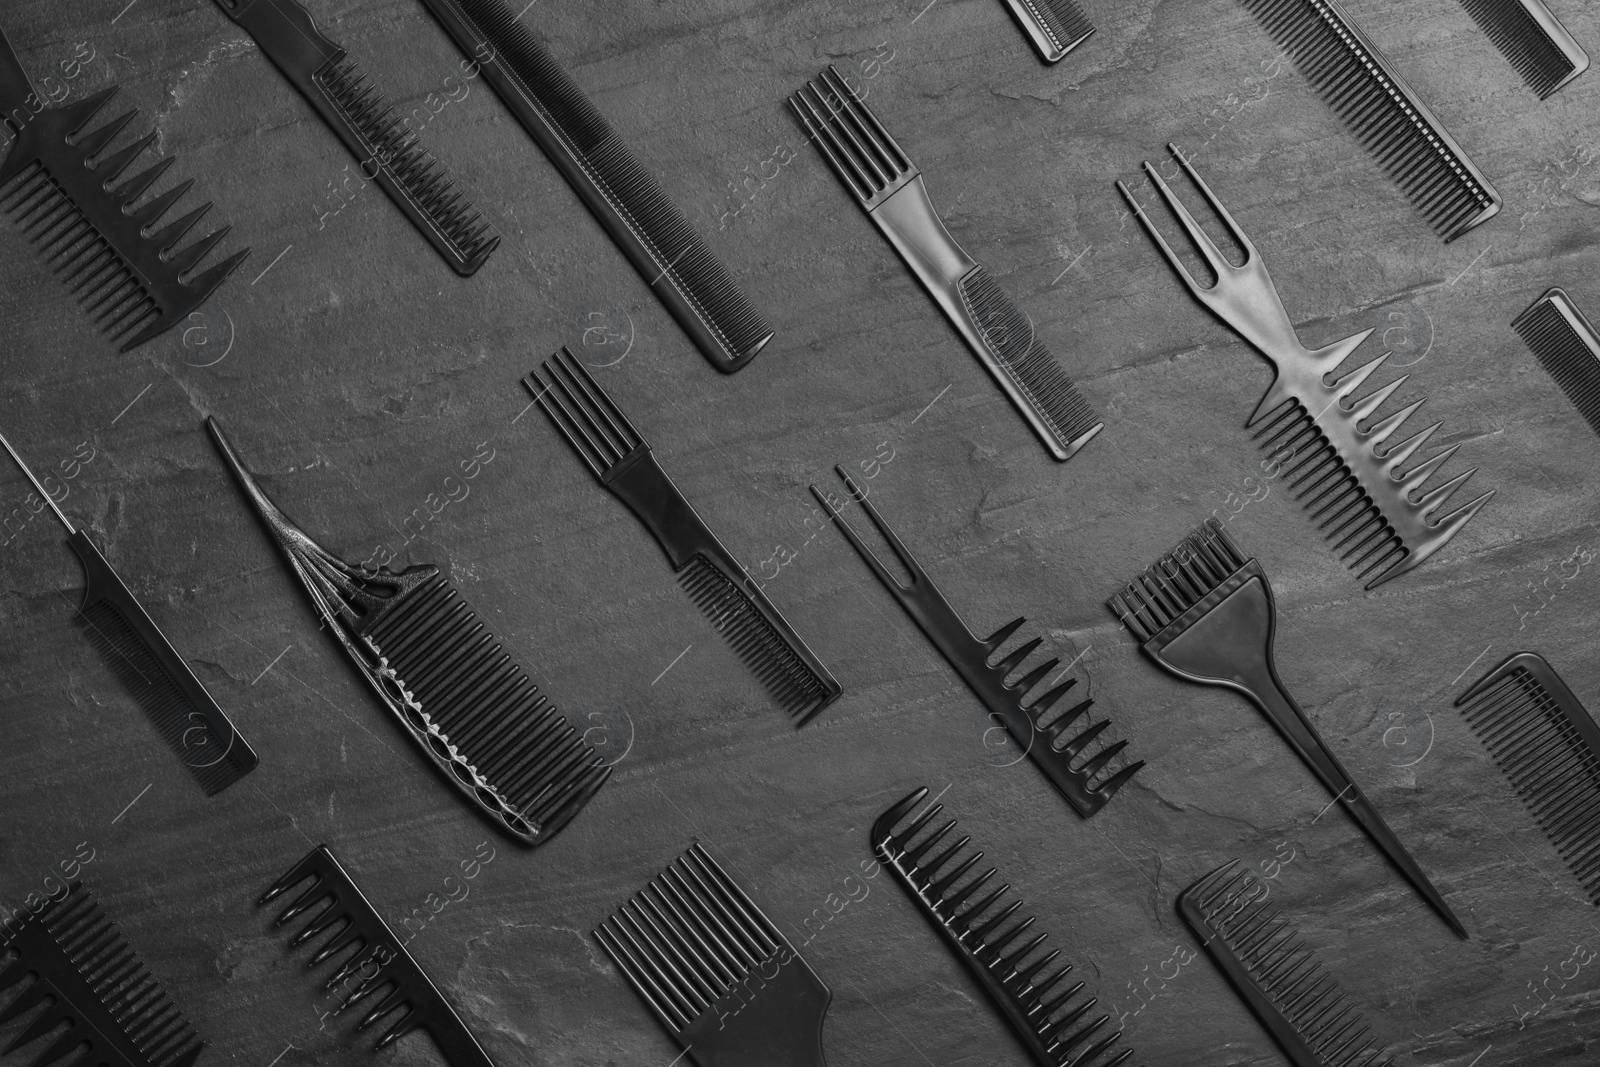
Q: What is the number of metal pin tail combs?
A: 1